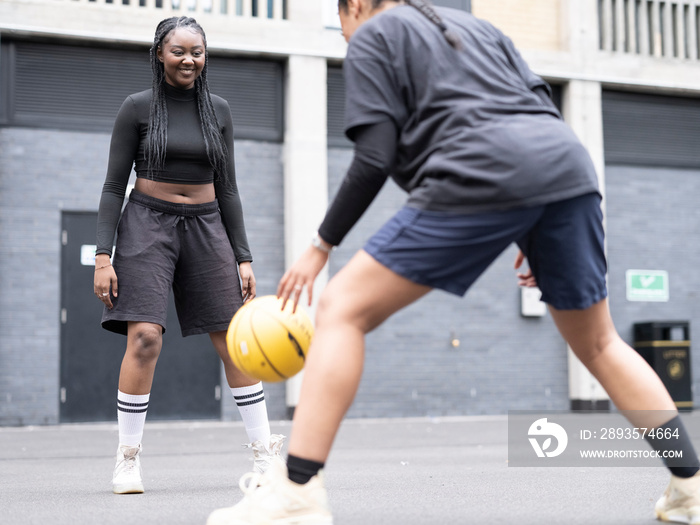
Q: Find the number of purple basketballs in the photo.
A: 0